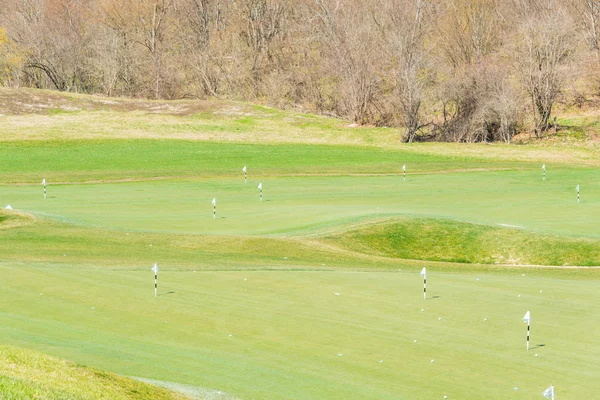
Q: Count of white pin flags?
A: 11